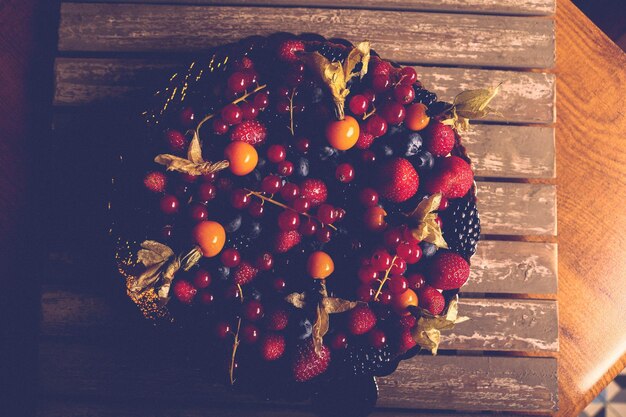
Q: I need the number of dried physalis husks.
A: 7